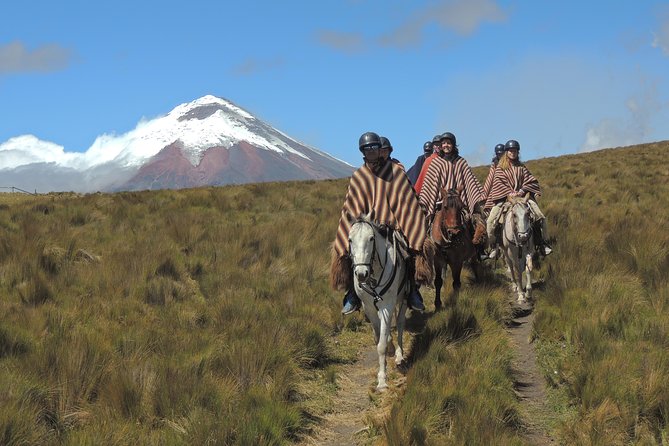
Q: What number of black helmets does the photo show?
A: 7